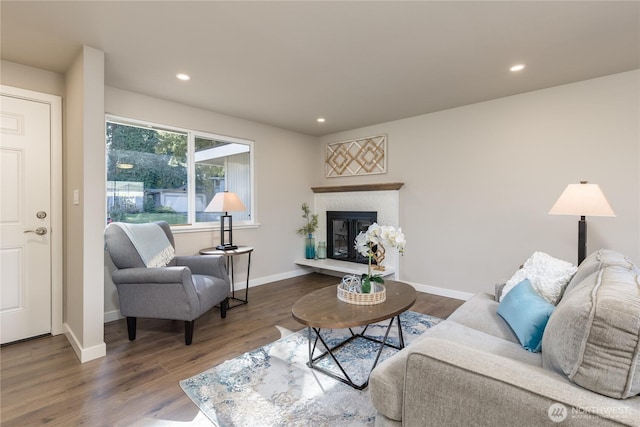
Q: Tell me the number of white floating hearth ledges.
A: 1